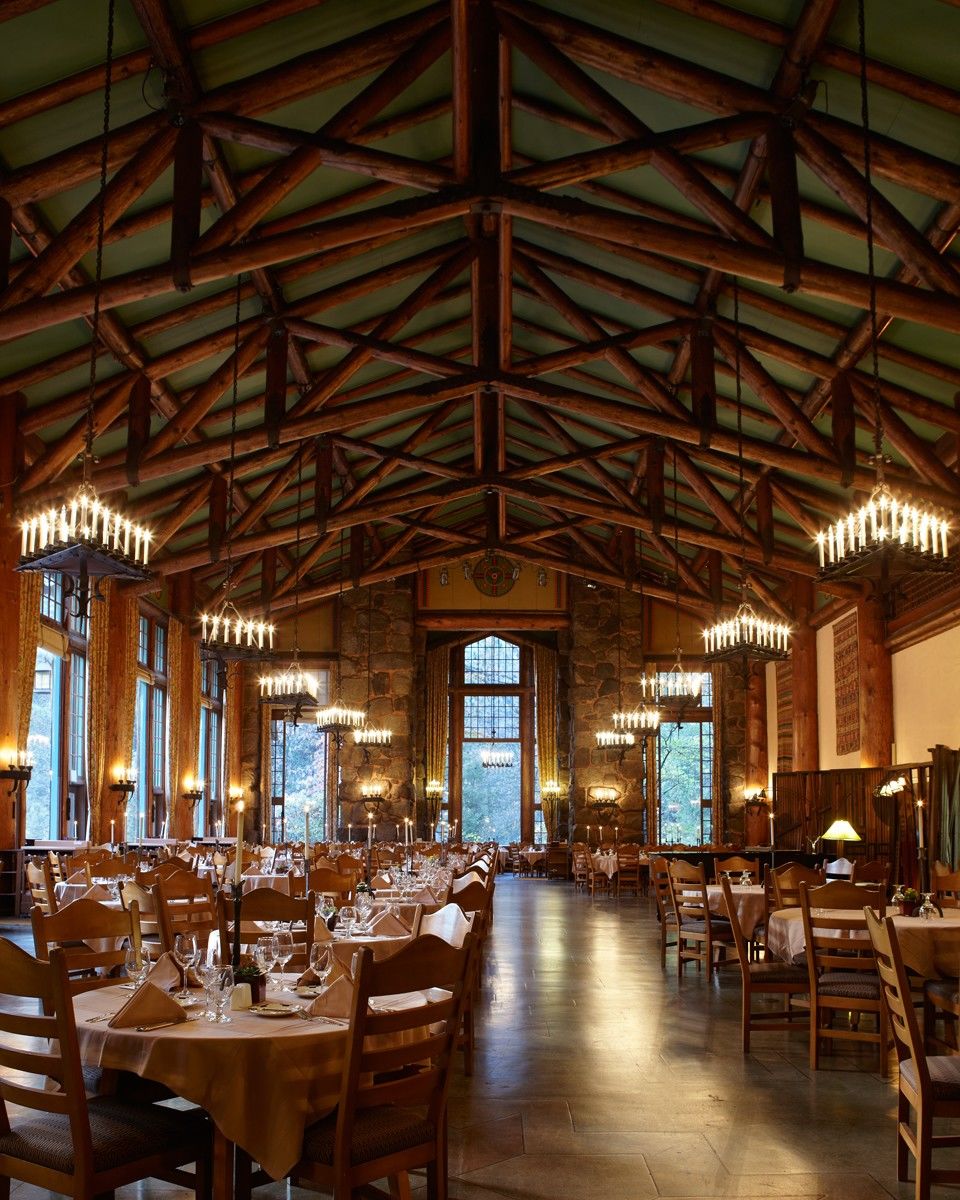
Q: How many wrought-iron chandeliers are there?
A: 11